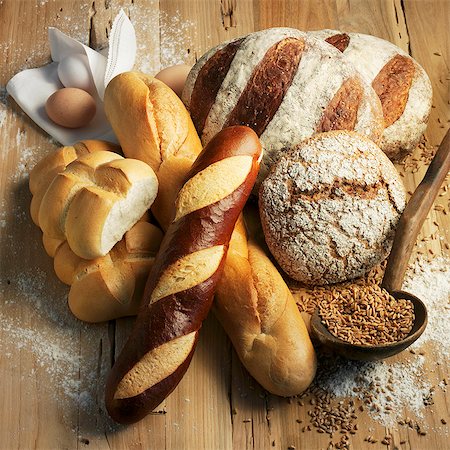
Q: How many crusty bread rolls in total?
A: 3